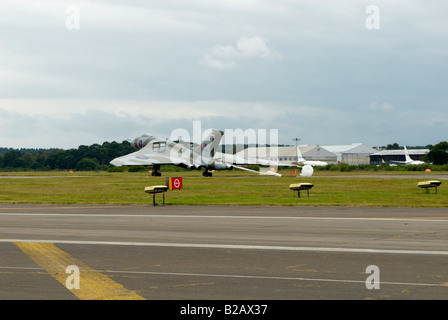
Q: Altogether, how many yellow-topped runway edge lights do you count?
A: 3